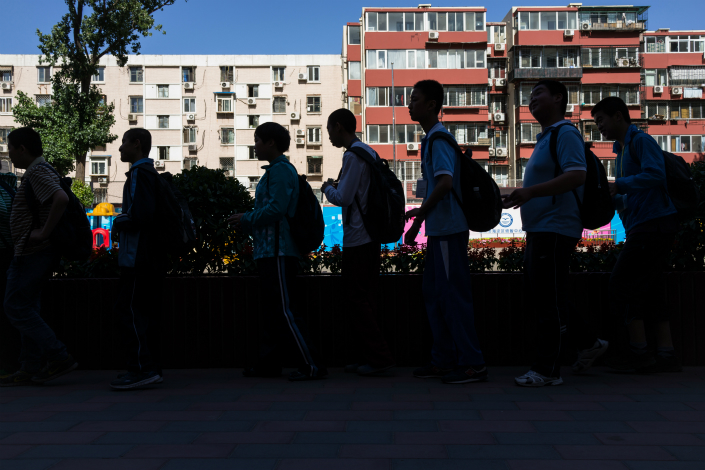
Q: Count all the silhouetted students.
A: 7